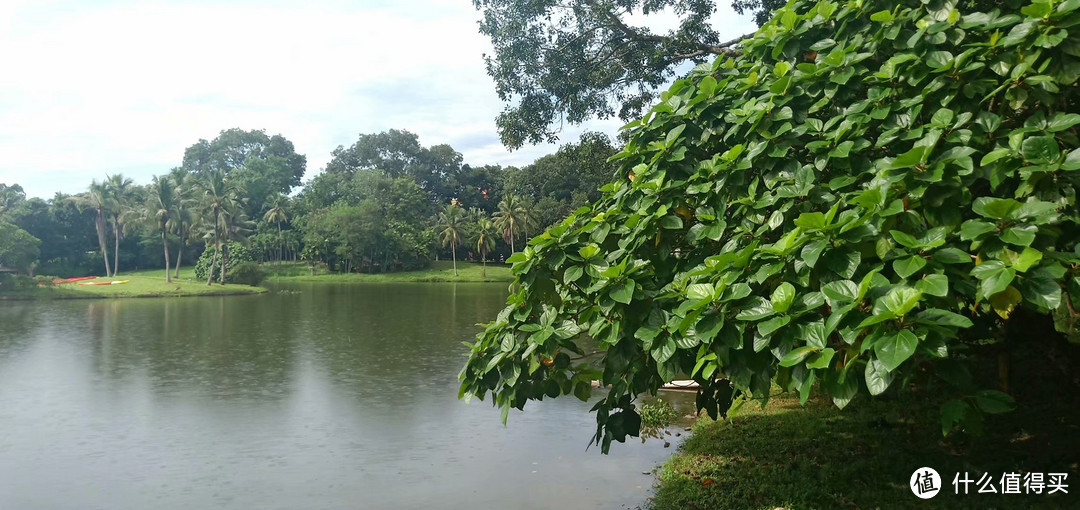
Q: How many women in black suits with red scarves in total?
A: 0